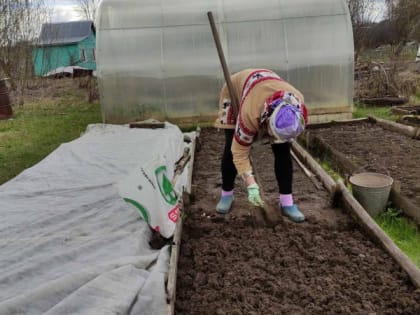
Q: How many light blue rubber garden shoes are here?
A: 2